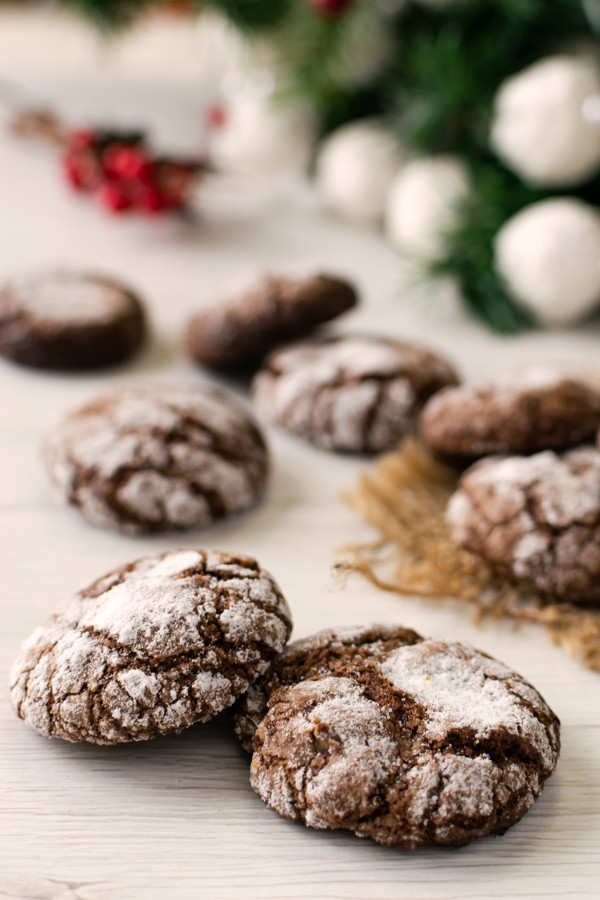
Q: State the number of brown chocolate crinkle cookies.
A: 8